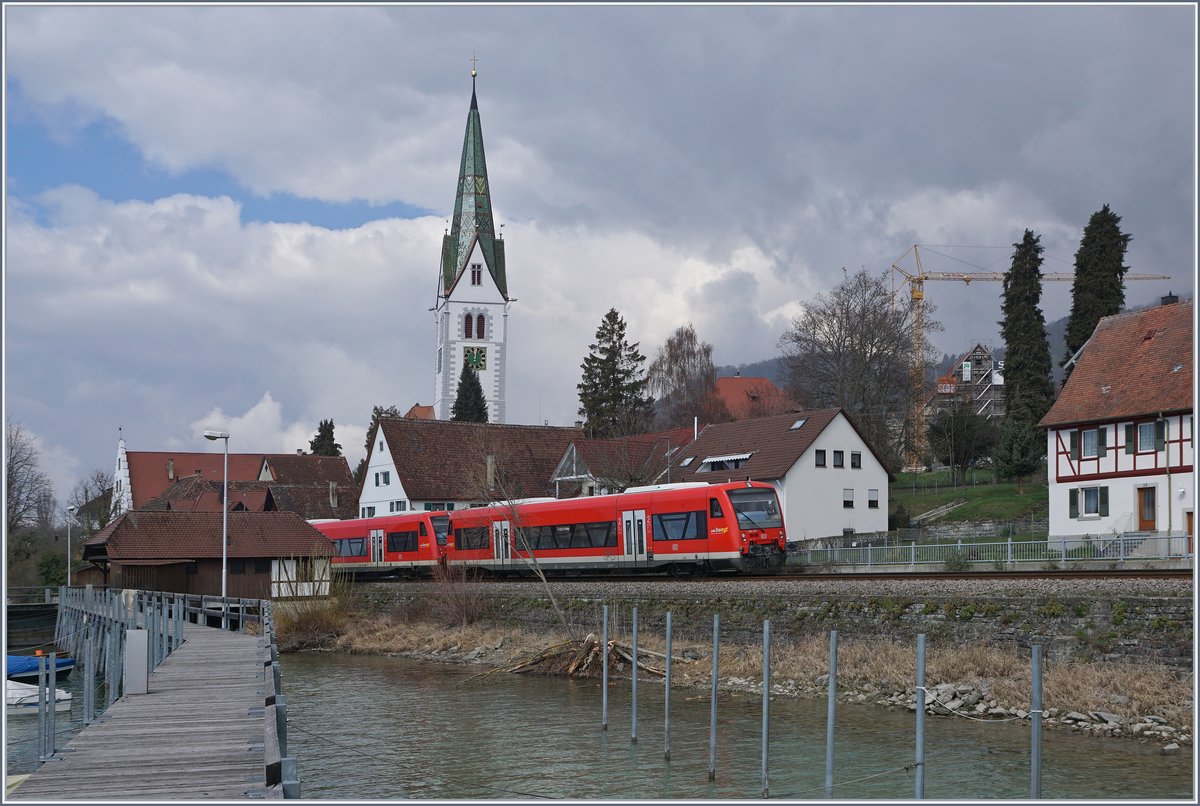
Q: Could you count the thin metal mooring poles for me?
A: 8